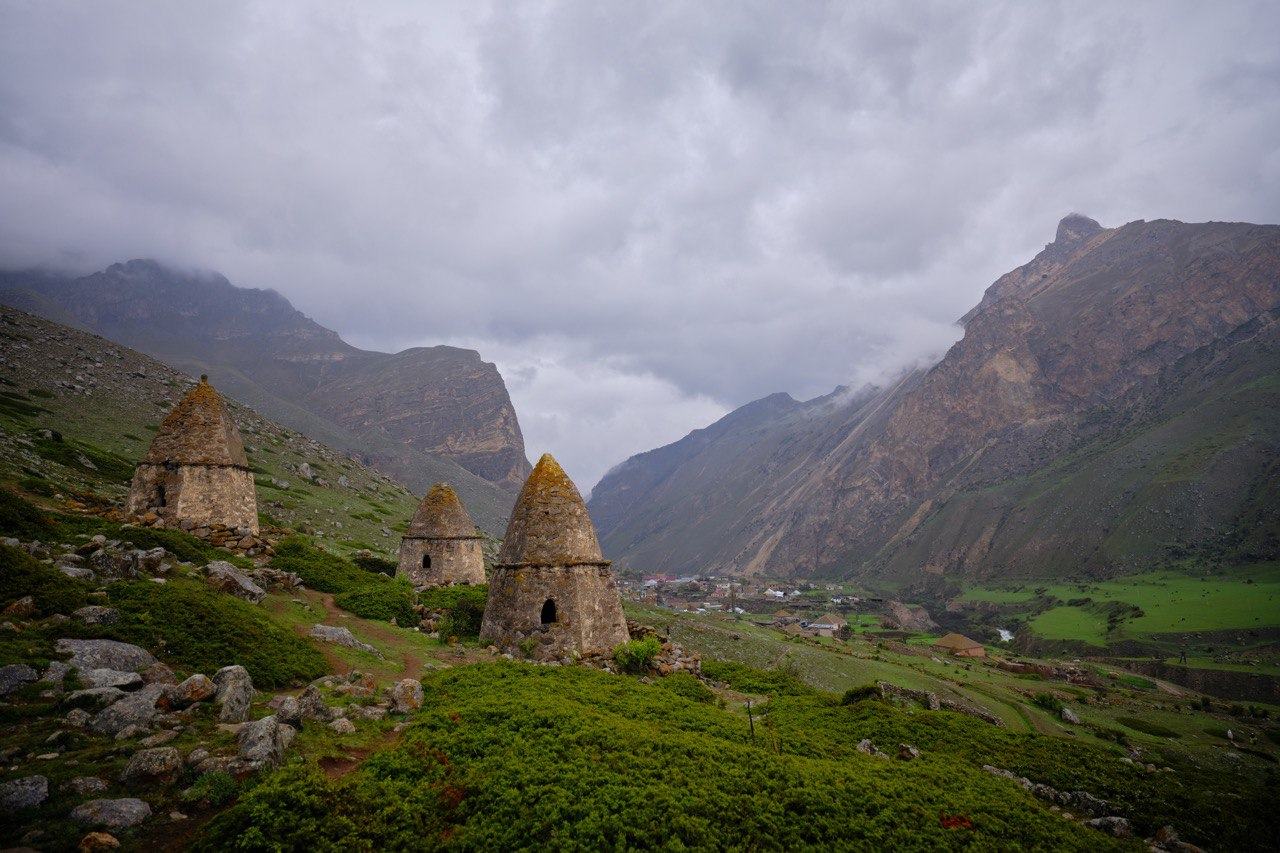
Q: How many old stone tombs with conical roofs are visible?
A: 3